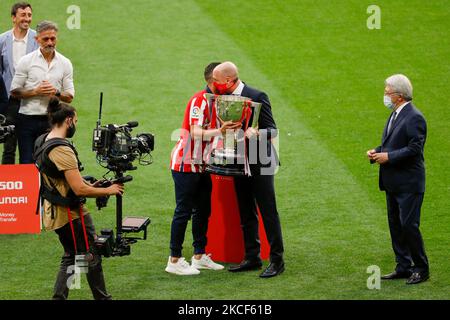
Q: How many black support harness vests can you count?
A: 1